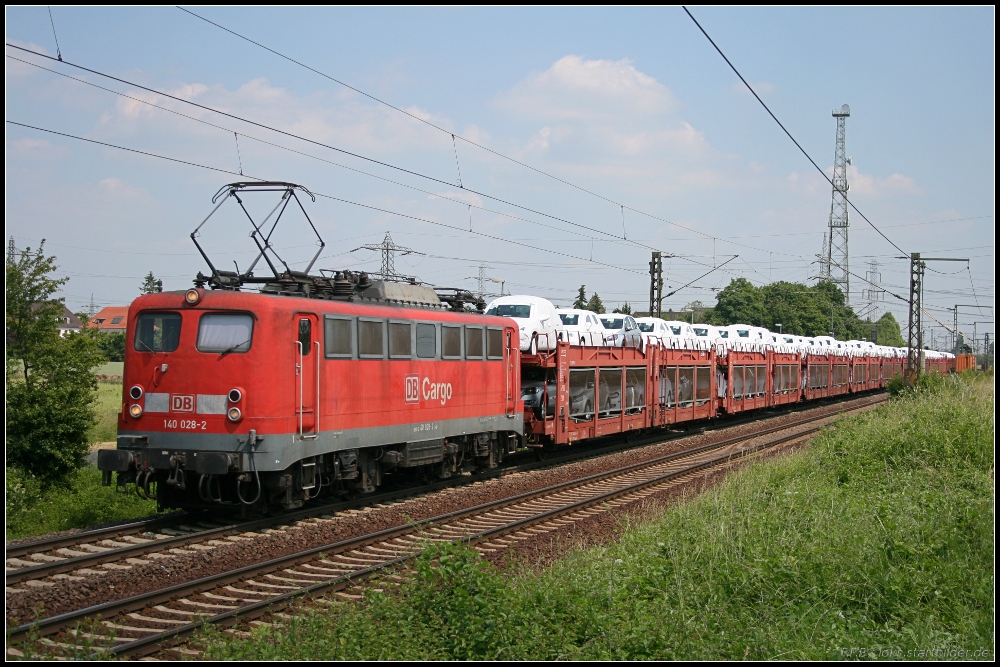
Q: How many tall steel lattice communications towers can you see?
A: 1